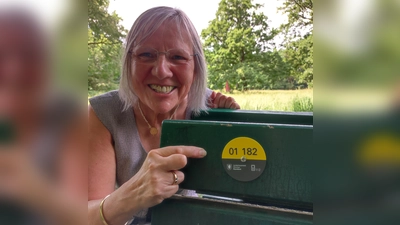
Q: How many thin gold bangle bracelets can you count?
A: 1